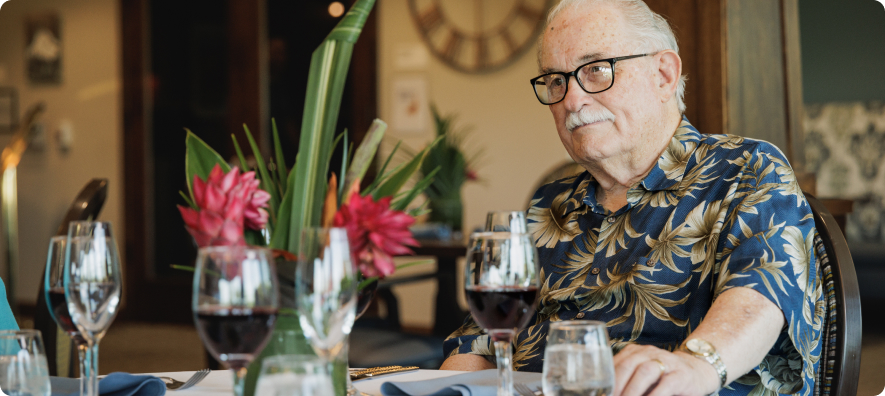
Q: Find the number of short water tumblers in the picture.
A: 3